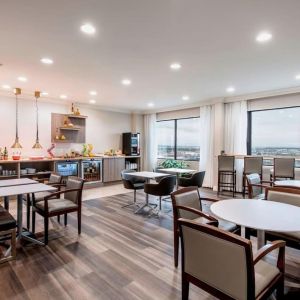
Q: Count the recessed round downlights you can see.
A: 15